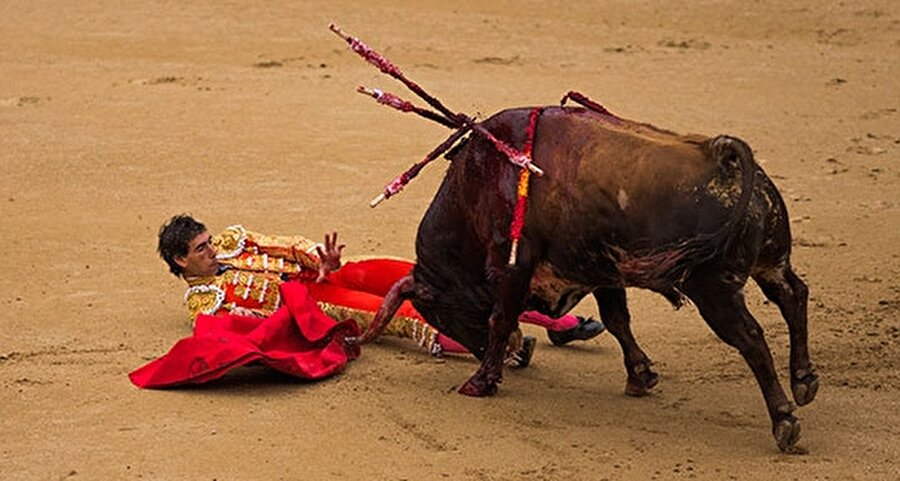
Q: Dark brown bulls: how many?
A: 1